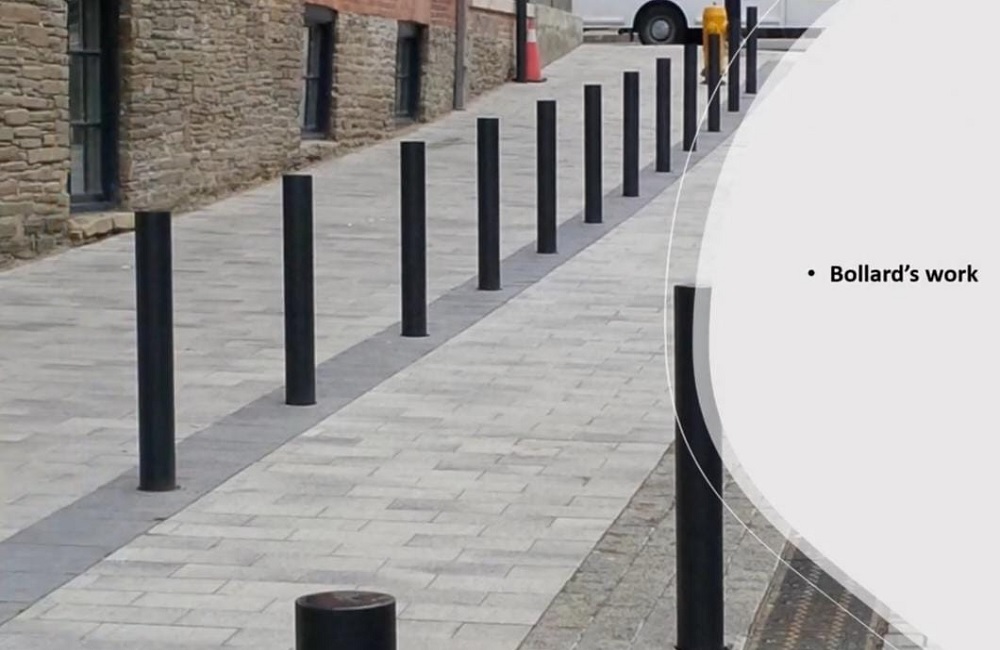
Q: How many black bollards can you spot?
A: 14